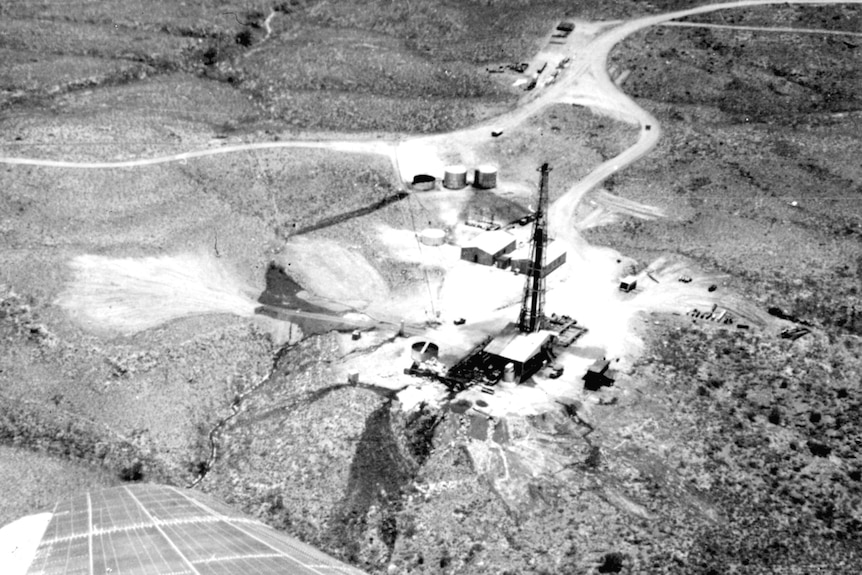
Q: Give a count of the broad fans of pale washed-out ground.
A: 1